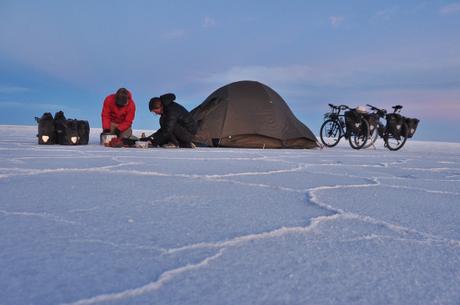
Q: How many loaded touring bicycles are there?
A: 2